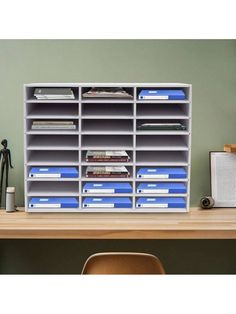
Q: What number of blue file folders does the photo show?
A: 8